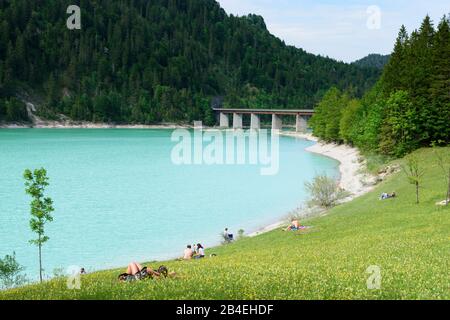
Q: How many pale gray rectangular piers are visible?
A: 5